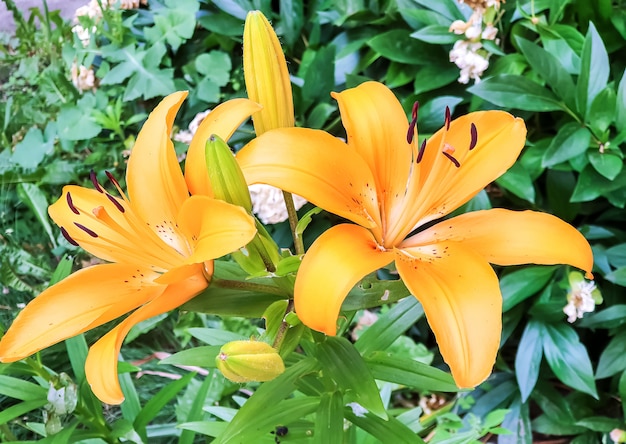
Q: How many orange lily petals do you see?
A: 12